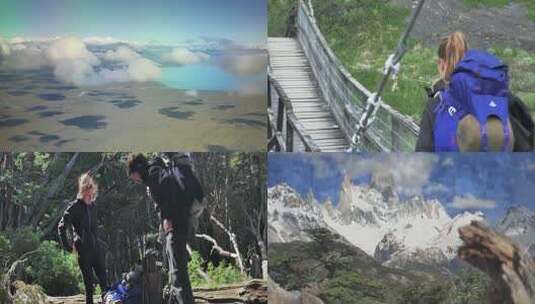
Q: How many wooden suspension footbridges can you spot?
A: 1